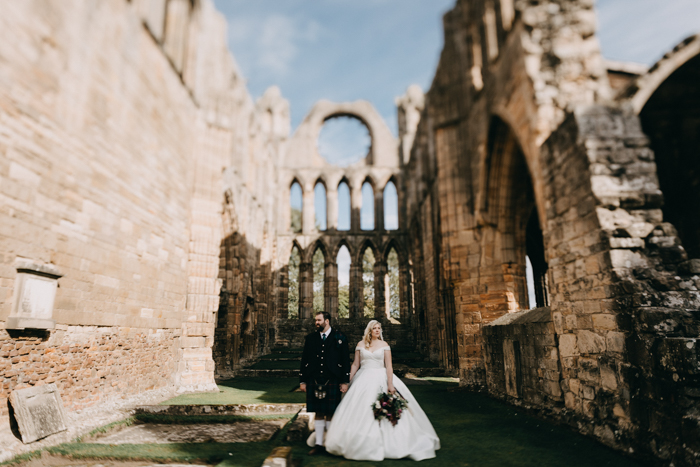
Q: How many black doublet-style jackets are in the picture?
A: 1